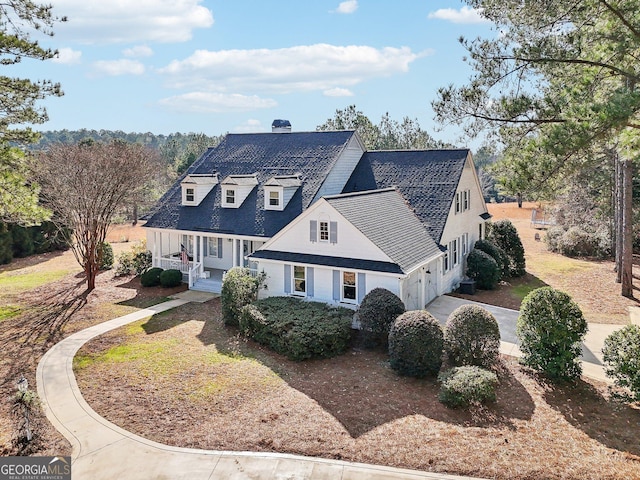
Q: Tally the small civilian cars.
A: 0